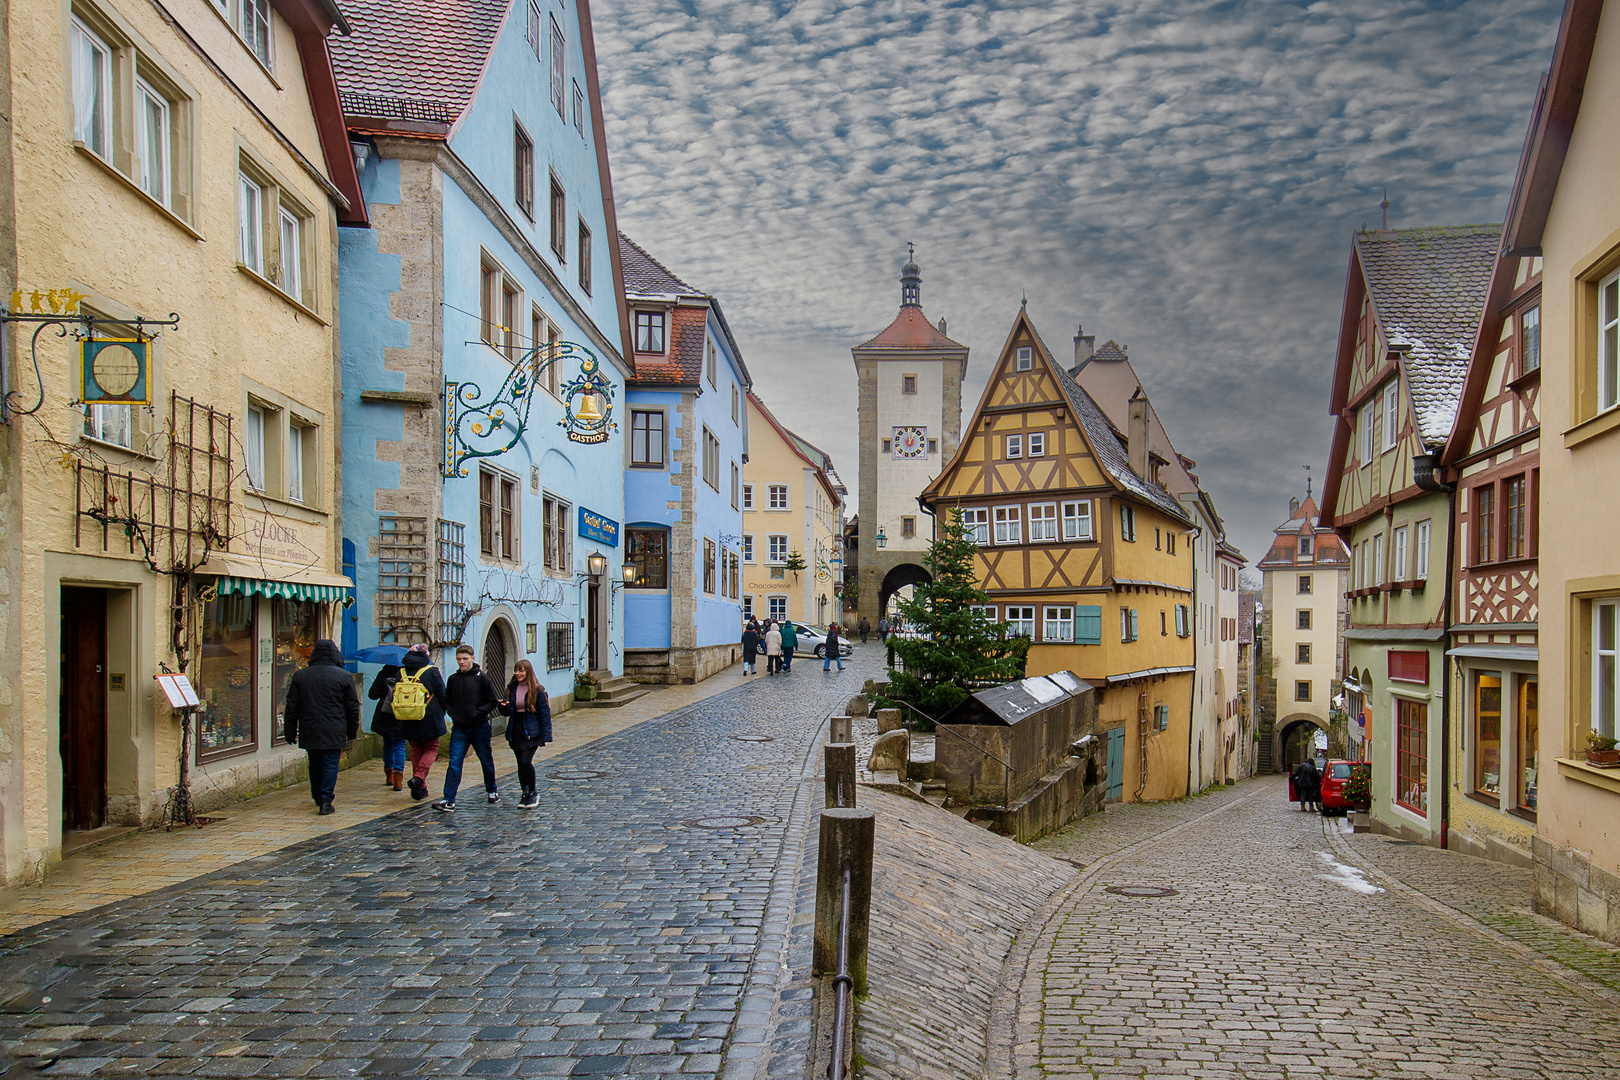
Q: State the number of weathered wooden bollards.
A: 3